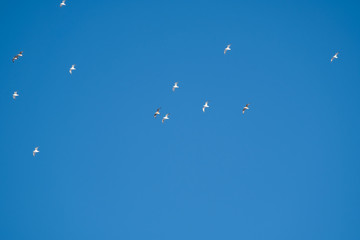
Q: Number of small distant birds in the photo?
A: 13